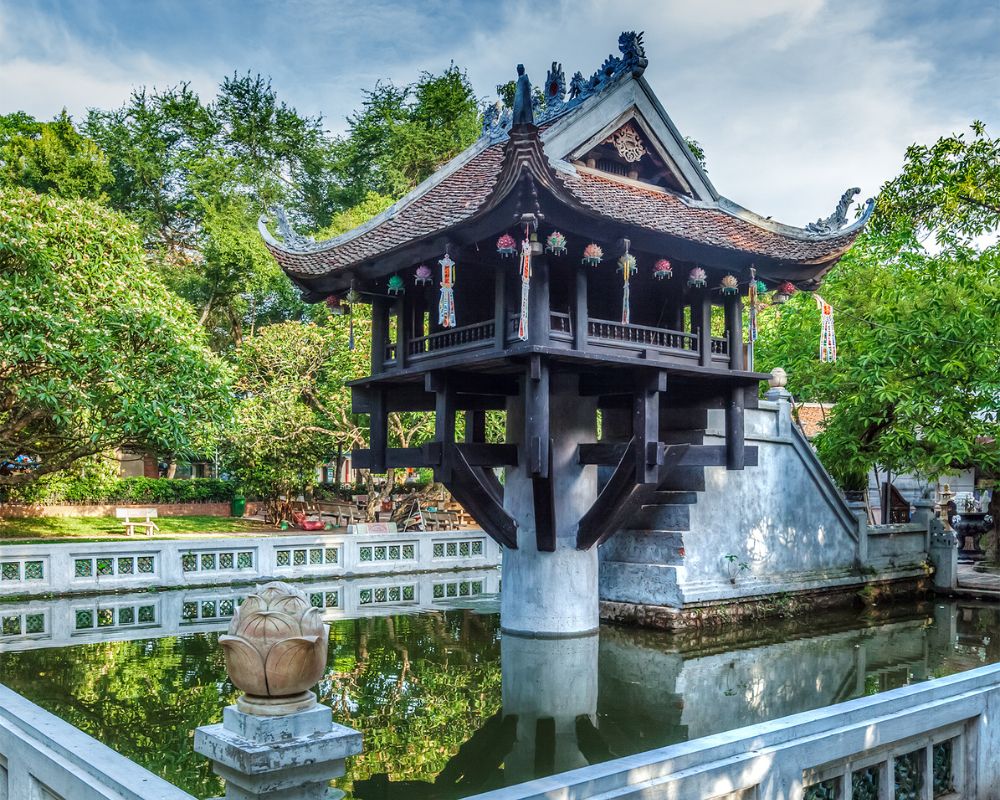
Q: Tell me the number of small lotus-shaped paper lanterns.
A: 13